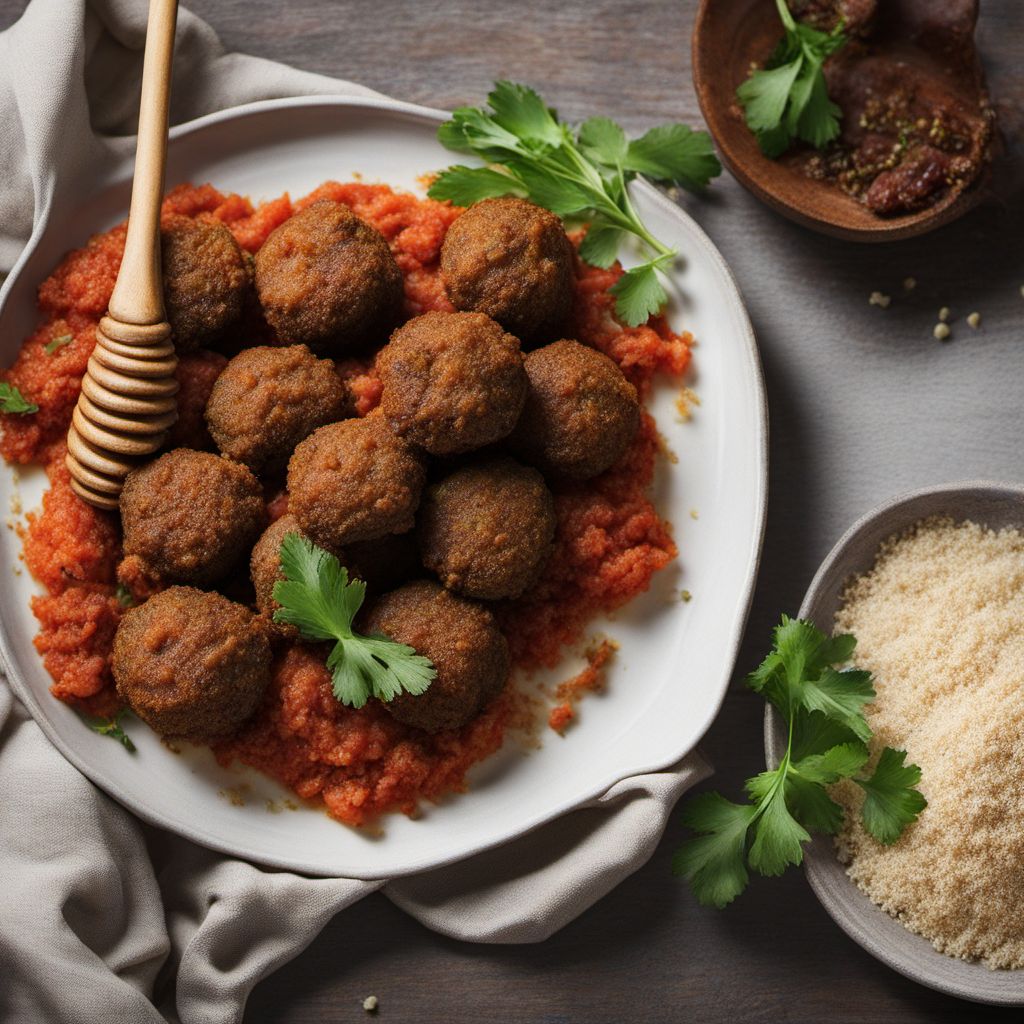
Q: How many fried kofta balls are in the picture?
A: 12